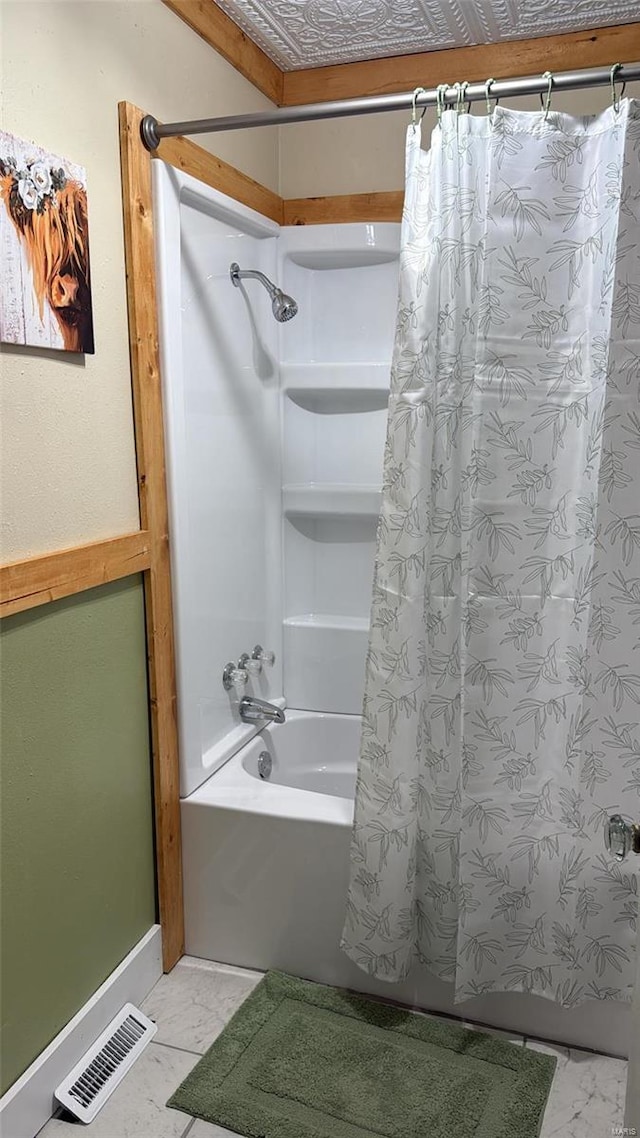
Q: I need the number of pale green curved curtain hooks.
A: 8